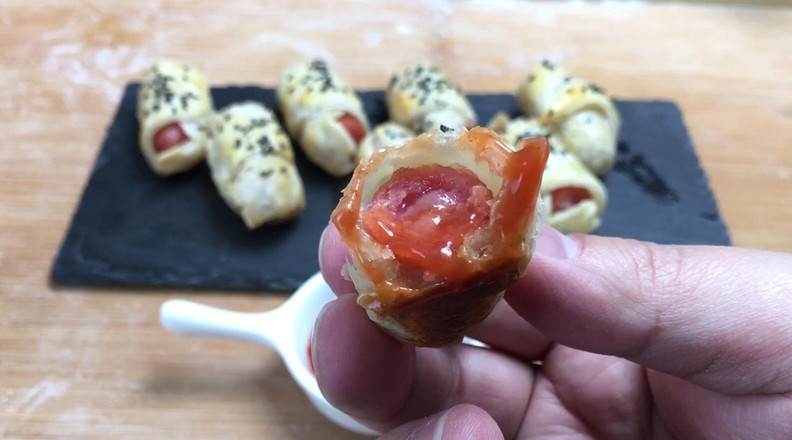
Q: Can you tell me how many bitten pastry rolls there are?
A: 1